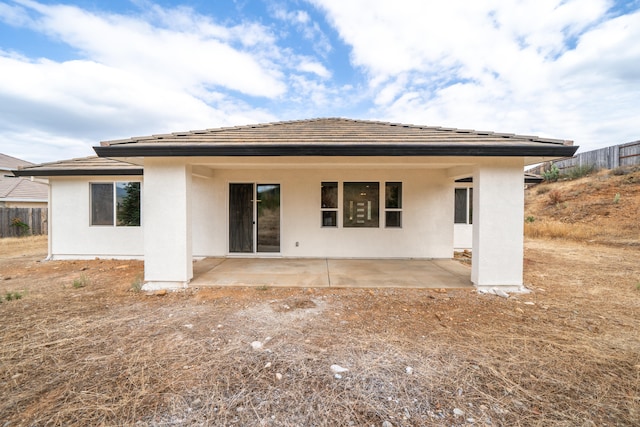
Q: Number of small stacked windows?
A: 4